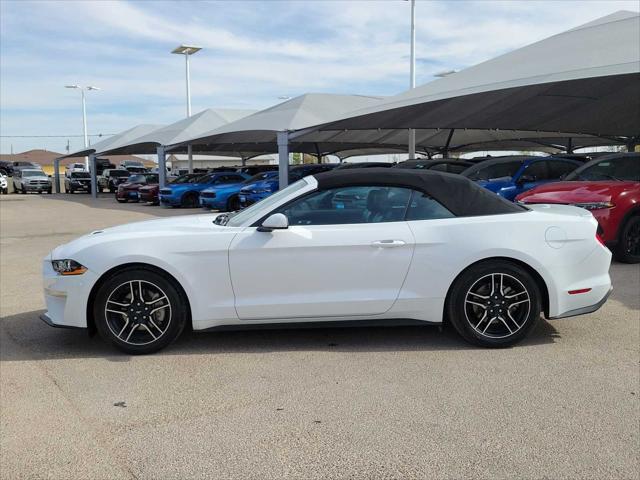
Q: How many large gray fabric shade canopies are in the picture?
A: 4